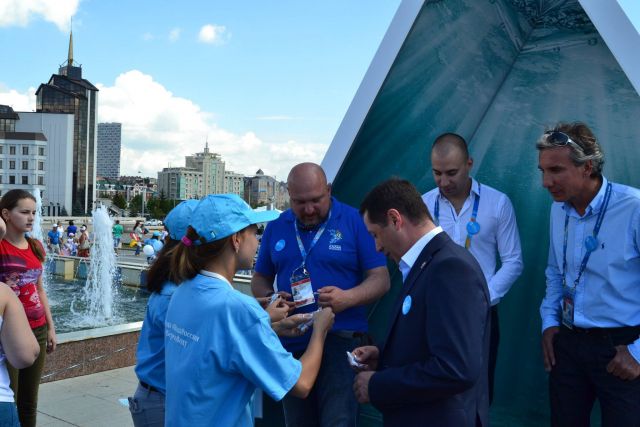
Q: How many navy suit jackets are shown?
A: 1